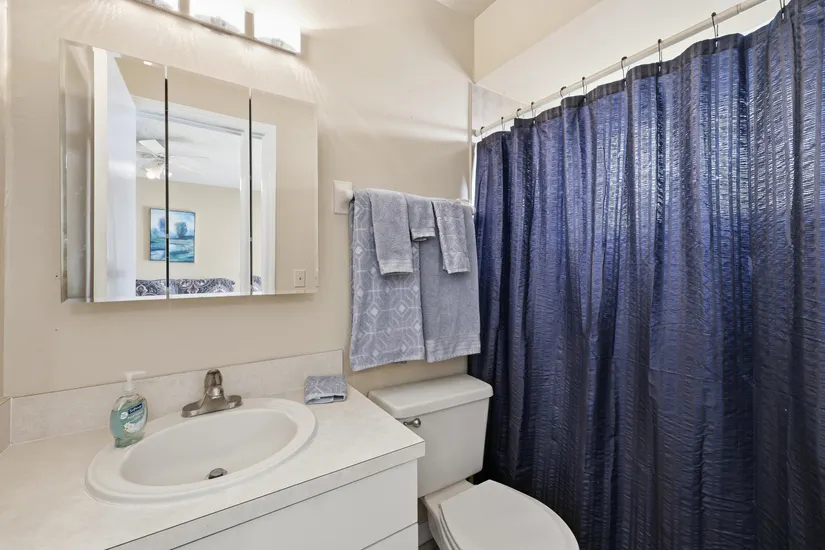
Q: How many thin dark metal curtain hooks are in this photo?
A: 10